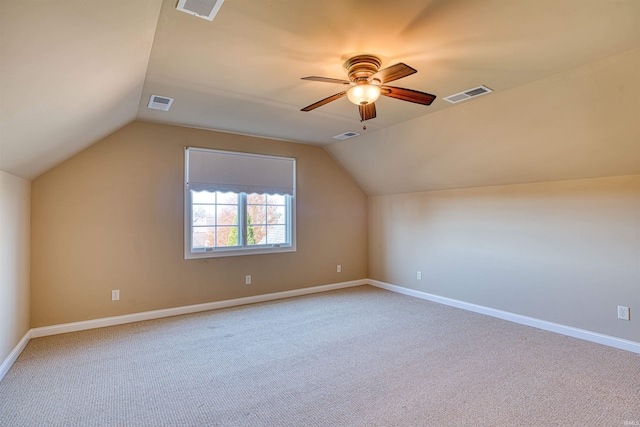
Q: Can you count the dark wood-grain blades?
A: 5